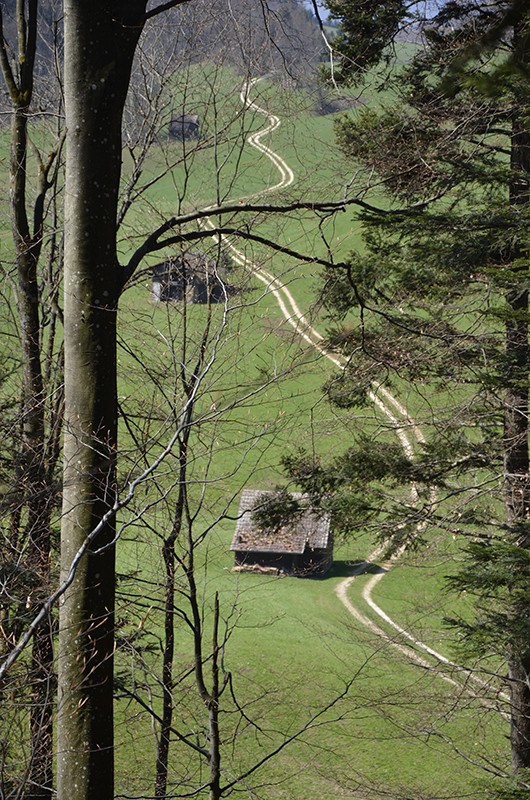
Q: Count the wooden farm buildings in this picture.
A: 3